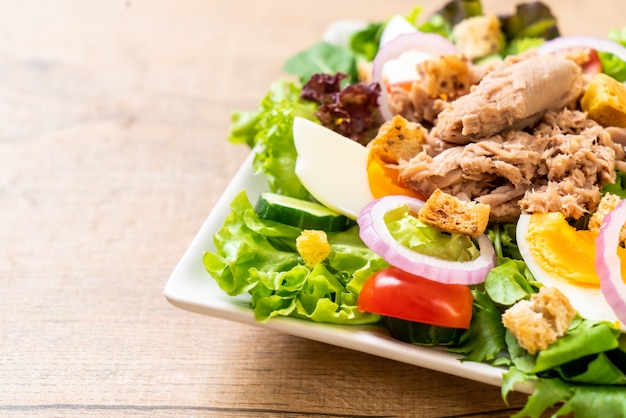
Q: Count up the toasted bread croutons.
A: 8